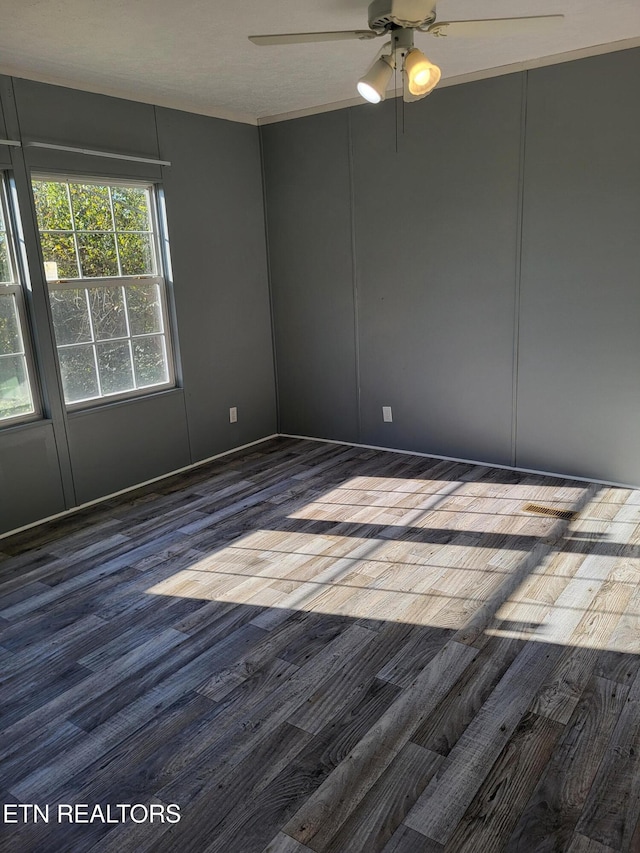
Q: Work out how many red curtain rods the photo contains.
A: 0